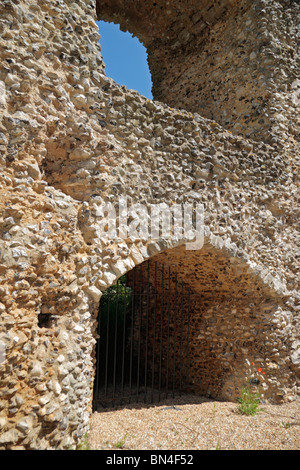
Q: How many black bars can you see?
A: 13